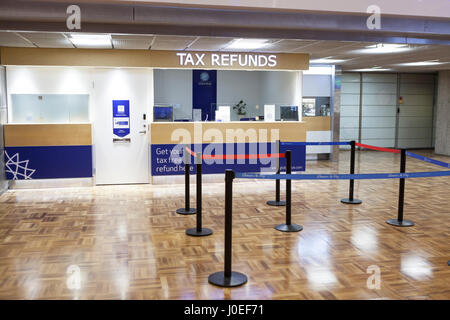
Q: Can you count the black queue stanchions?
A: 7